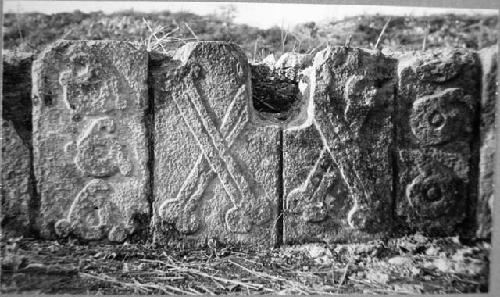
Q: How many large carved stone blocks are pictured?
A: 4